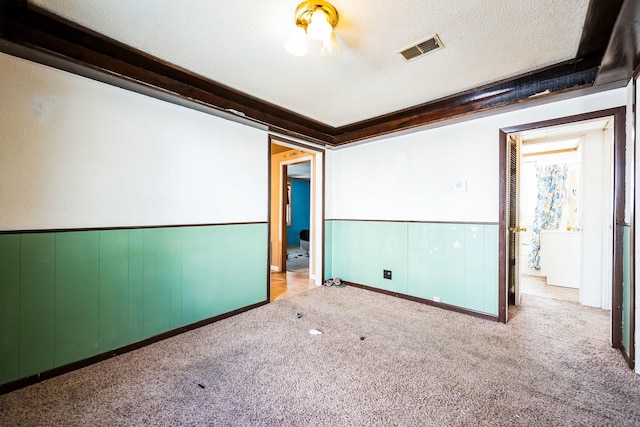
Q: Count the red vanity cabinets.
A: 0